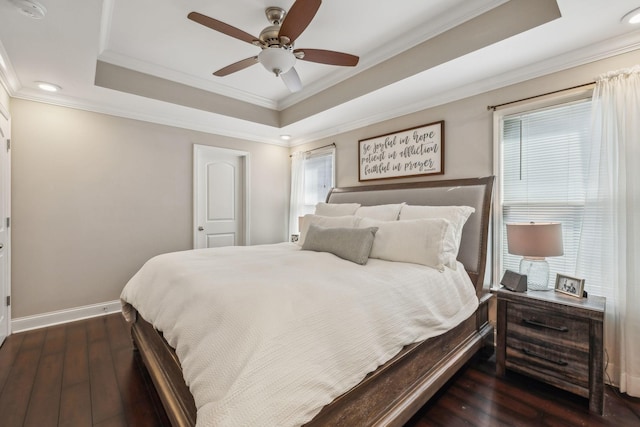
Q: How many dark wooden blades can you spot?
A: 4